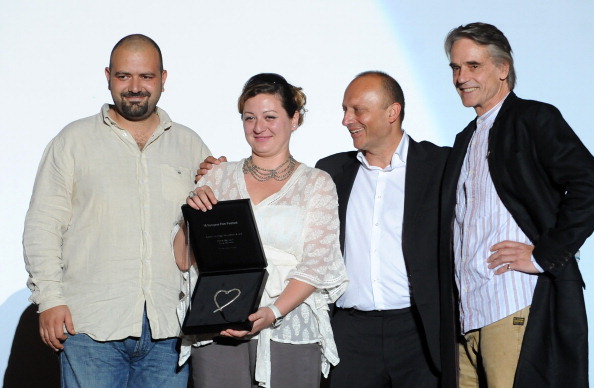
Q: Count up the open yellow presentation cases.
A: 0